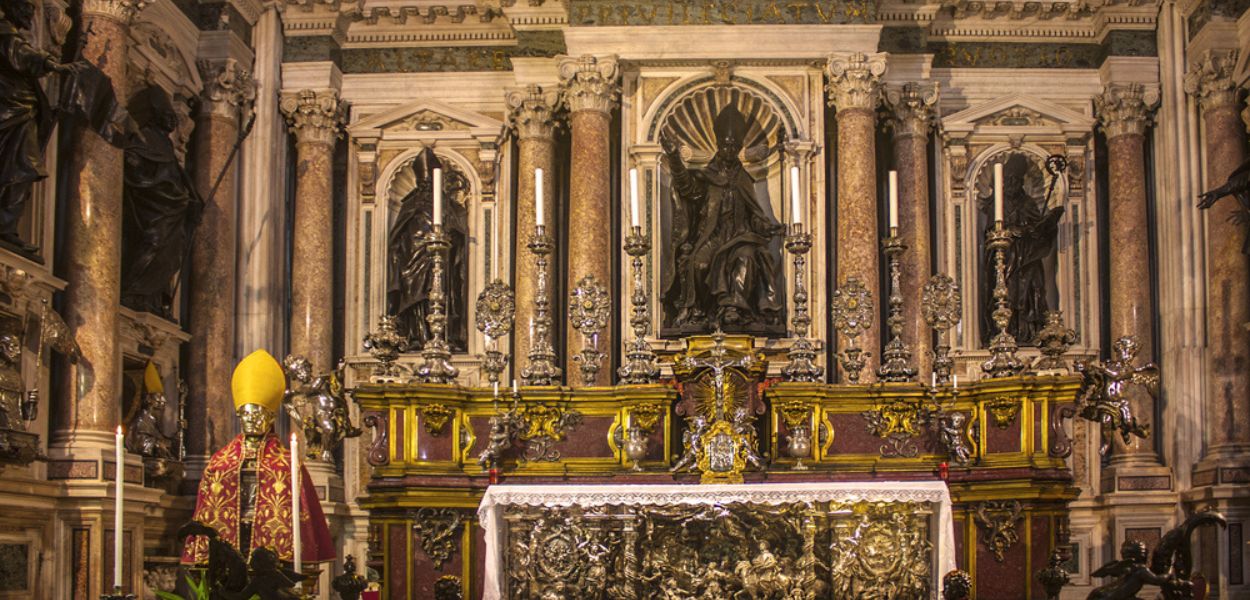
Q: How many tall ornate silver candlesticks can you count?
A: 6